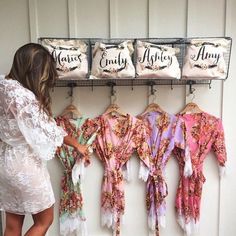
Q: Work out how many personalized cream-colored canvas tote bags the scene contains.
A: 4